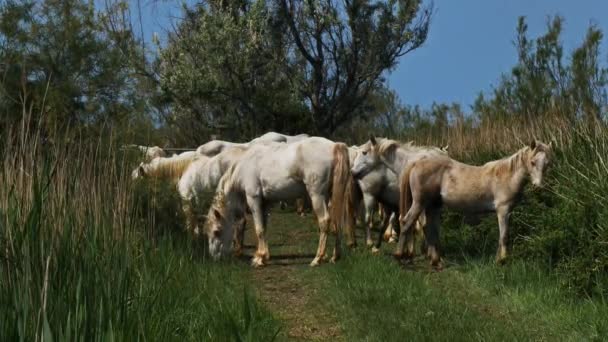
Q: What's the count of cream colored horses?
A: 1